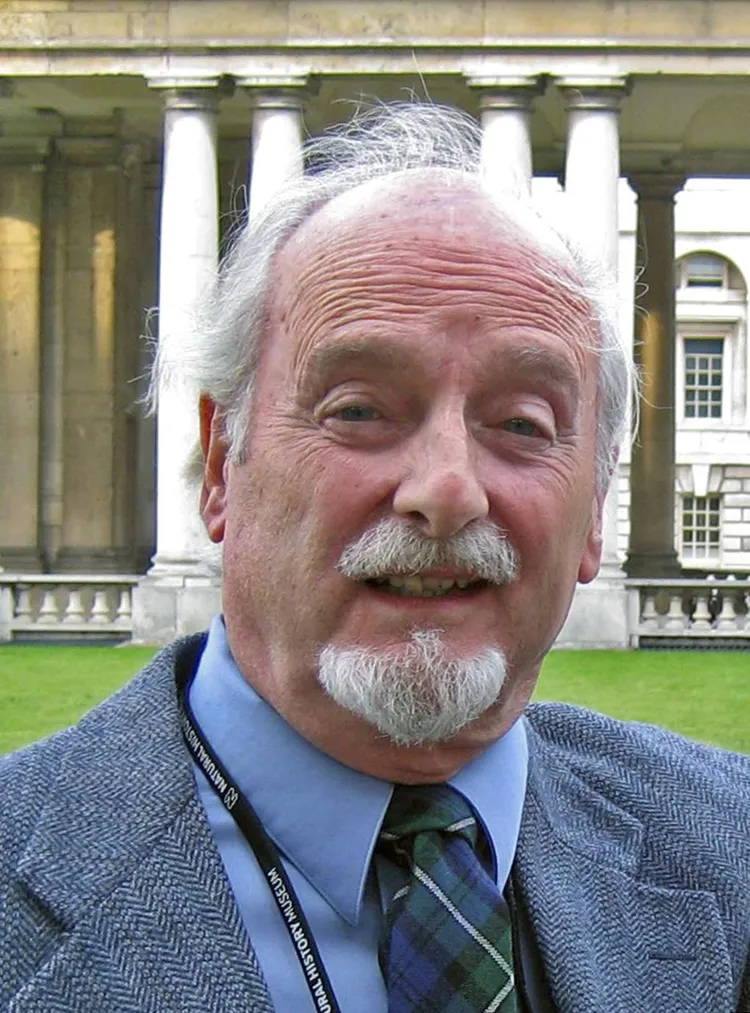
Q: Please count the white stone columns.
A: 4